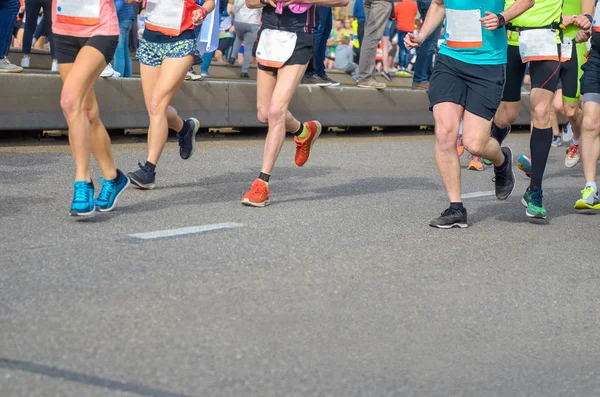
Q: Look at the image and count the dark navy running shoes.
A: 2